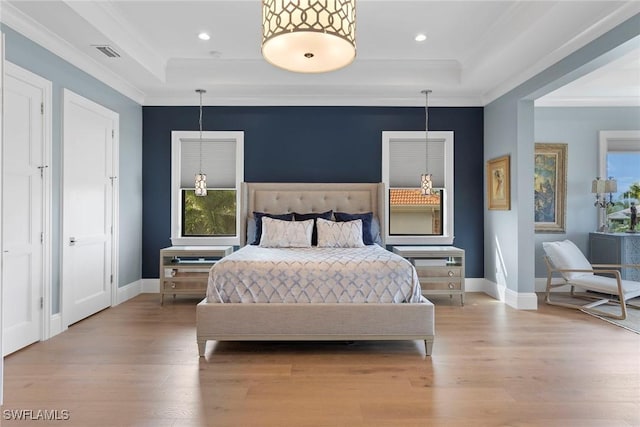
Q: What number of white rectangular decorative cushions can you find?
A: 2